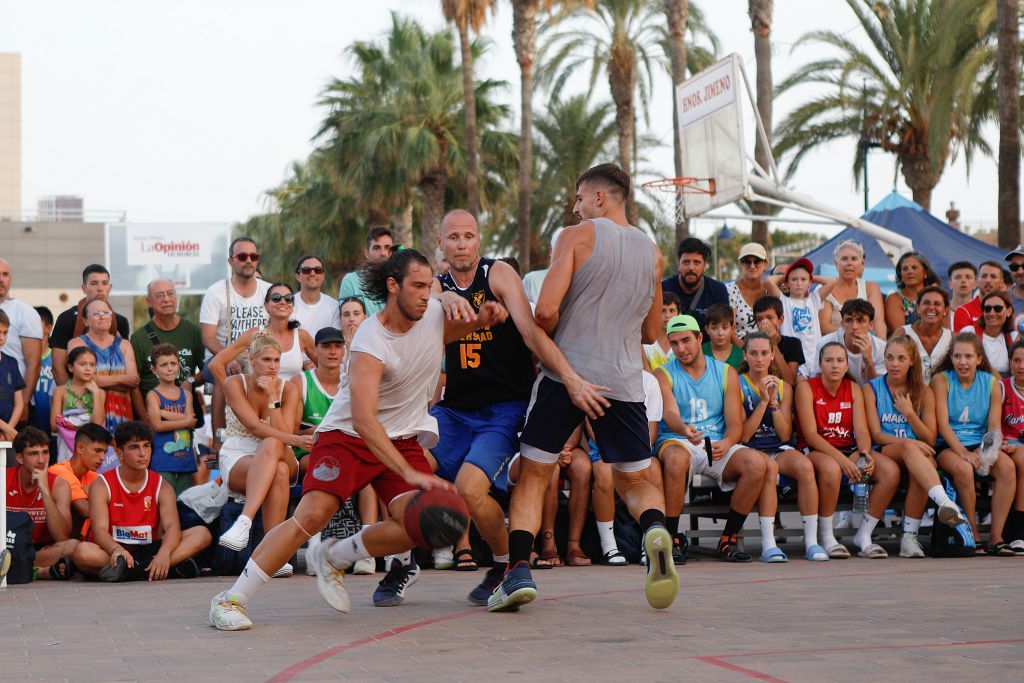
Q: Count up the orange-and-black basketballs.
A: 1